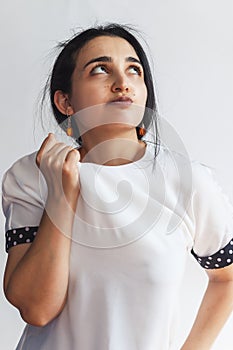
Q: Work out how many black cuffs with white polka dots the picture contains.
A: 2